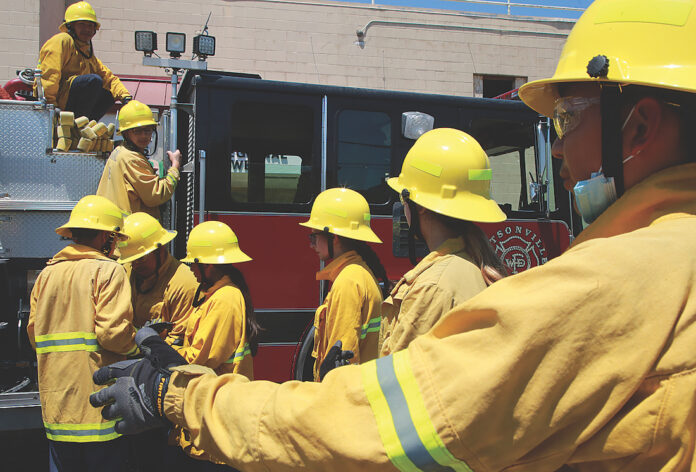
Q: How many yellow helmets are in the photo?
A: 8